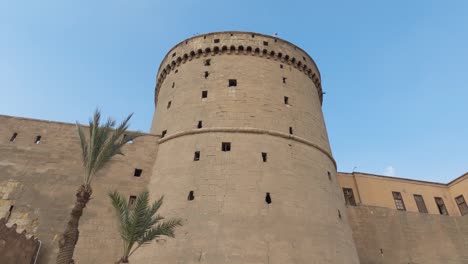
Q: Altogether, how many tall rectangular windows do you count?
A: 5